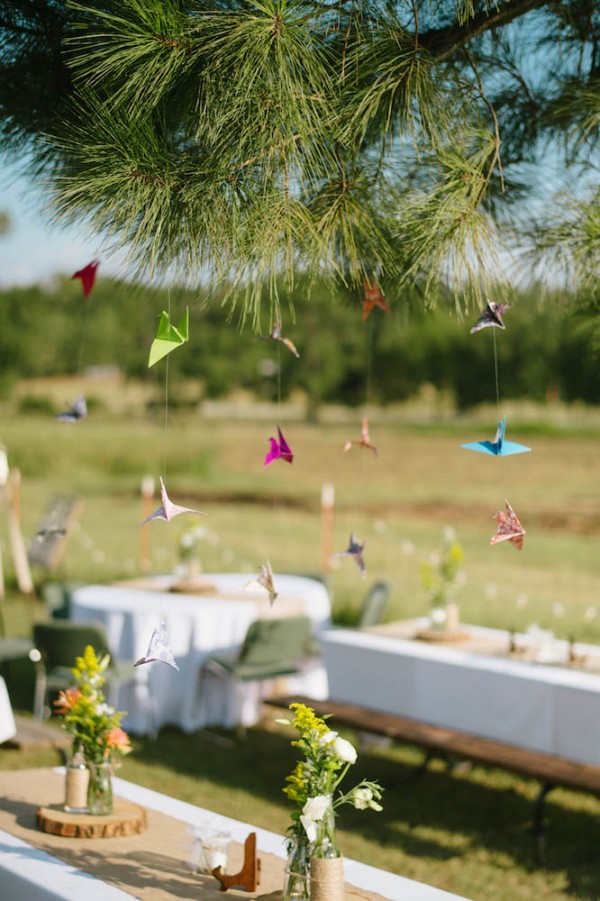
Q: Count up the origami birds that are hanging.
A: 14